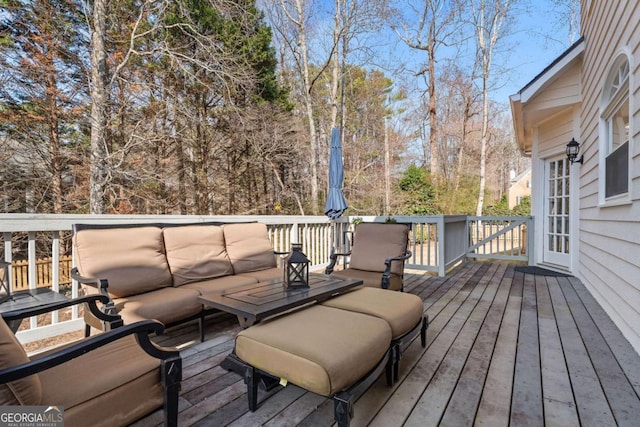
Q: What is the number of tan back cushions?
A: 5